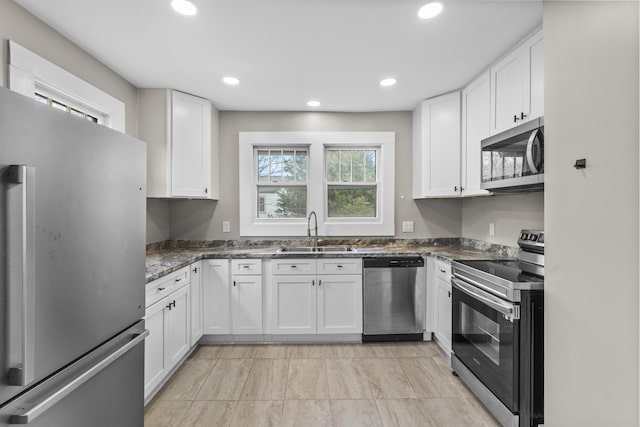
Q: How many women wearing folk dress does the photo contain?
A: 0